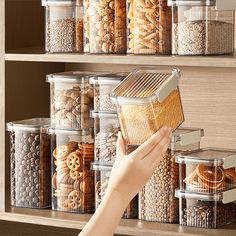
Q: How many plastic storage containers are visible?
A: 14